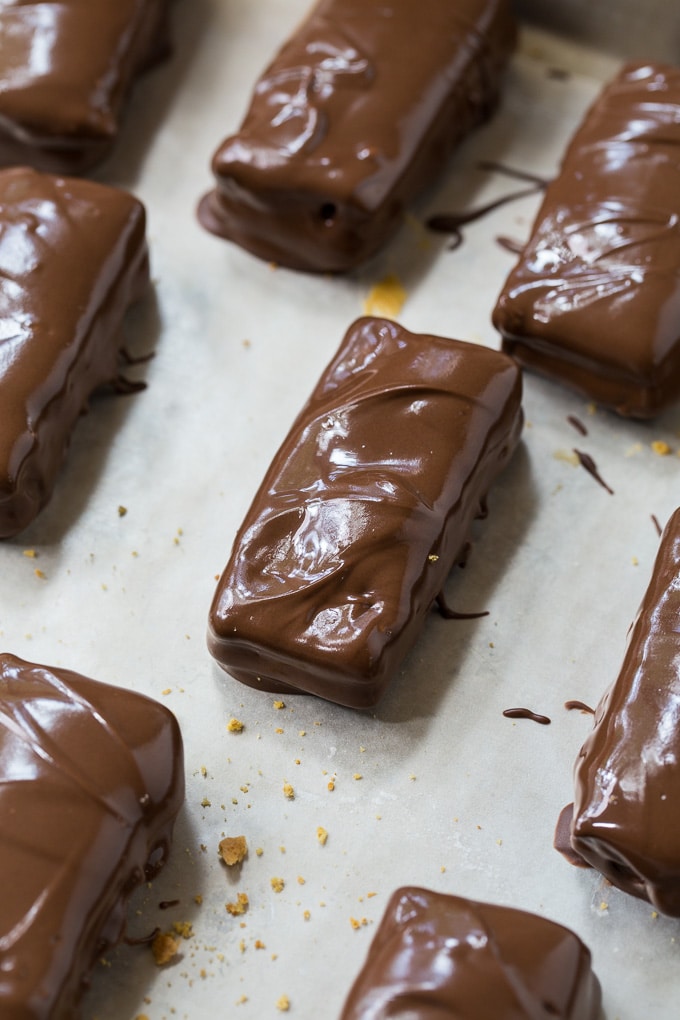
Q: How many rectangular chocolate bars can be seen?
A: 8